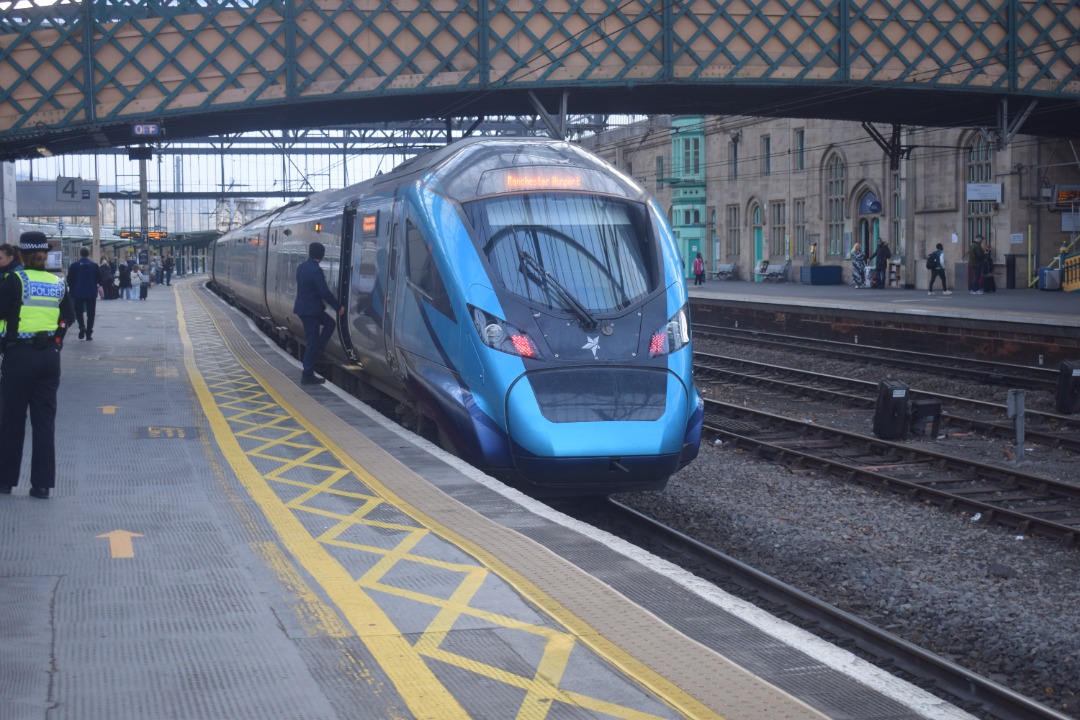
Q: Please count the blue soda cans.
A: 0